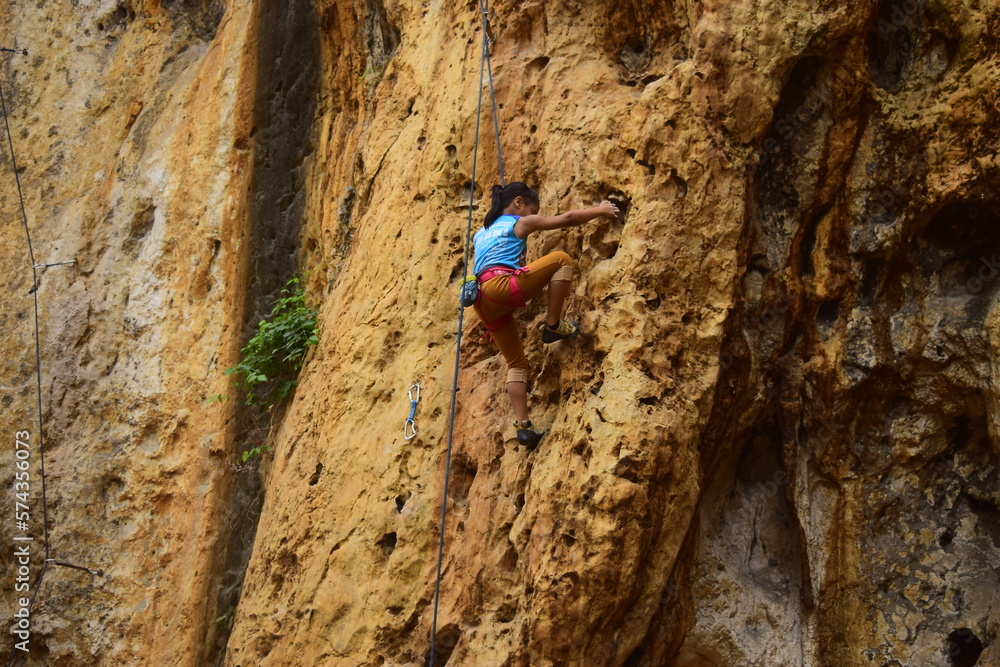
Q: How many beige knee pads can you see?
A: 2